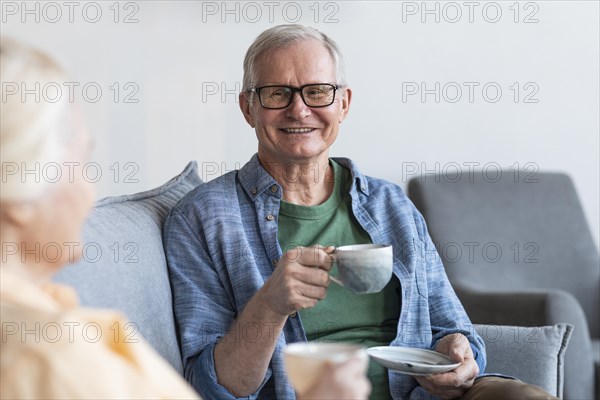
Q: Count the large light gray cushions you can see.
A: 2